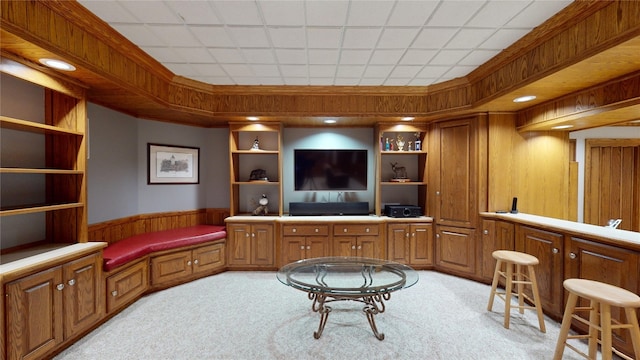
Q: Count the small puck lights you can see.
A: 6